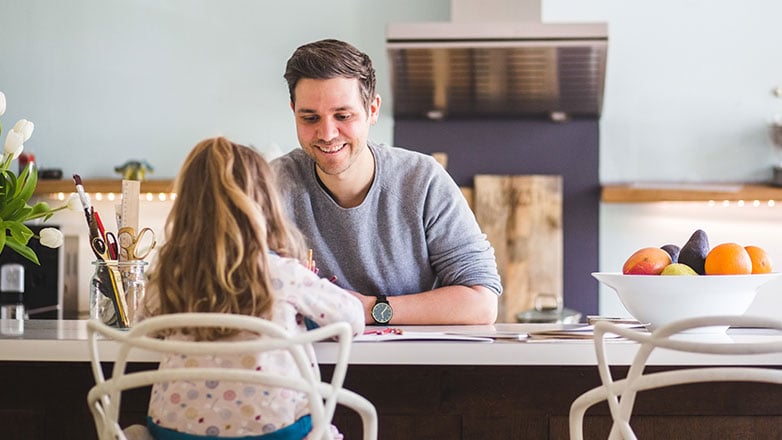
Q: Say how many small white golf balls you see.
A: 0